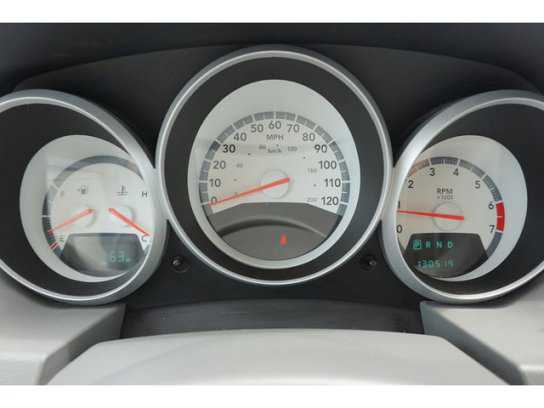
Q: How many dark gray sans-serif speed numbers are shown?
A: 13